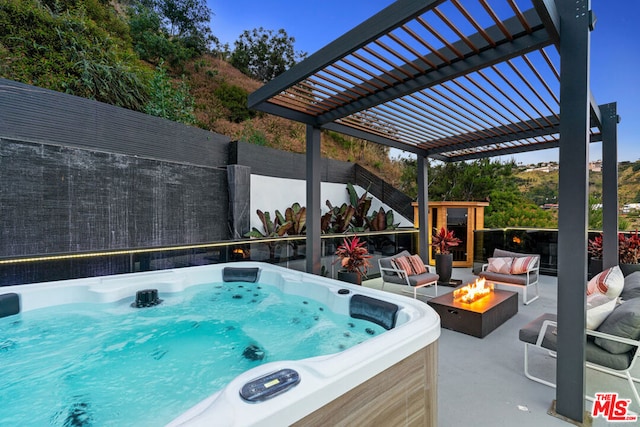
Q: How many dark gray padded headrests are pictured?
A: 3